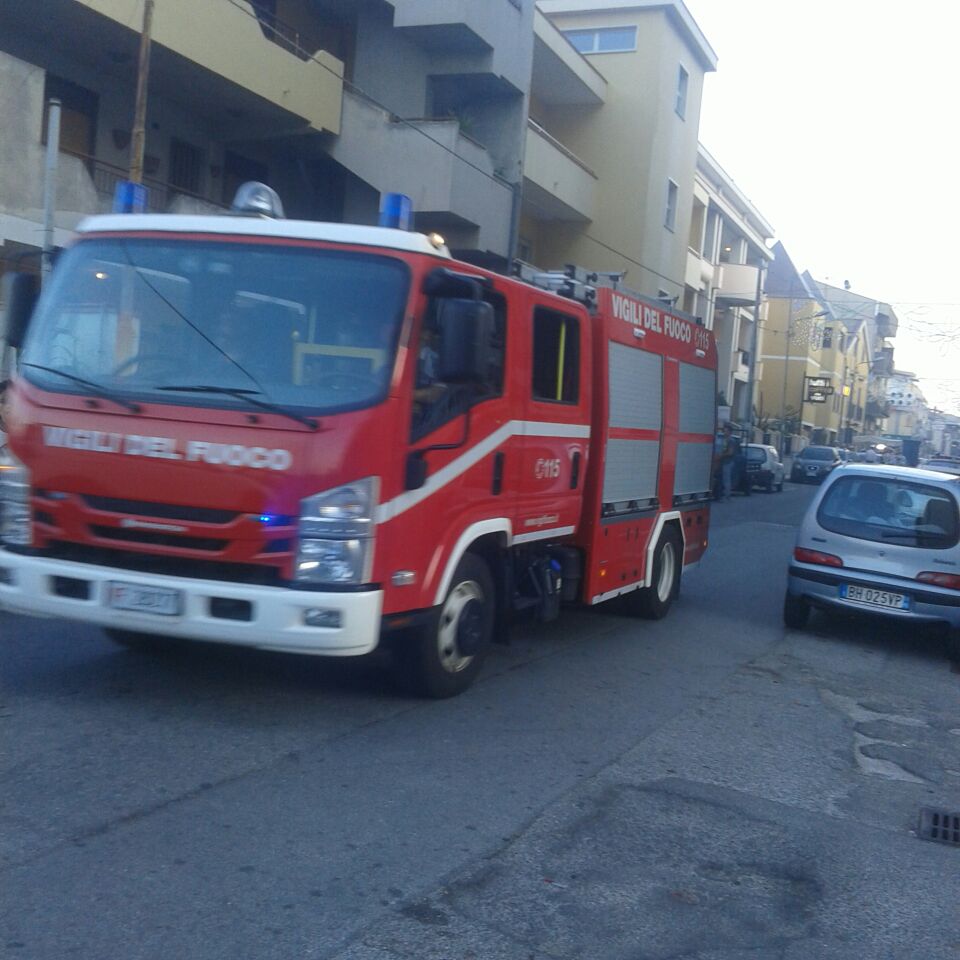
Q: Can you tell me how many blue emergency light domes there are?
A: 2